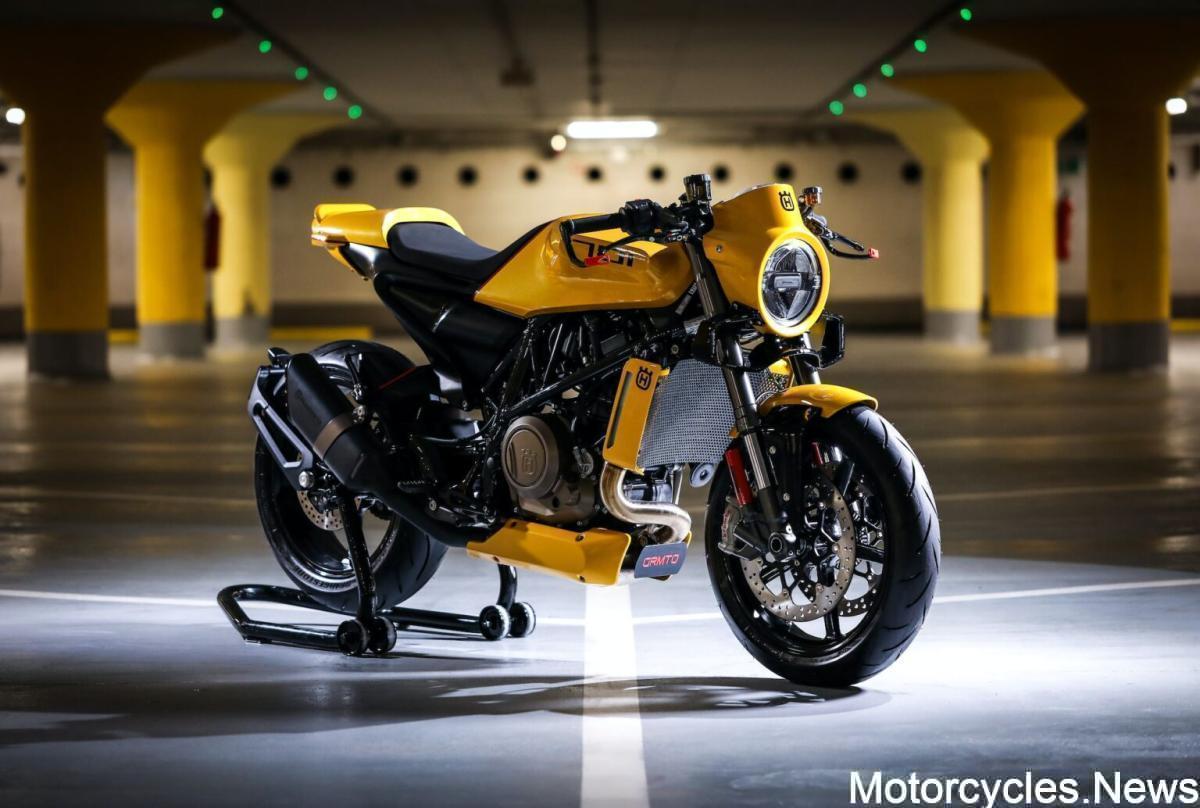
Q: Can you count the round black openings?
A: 11